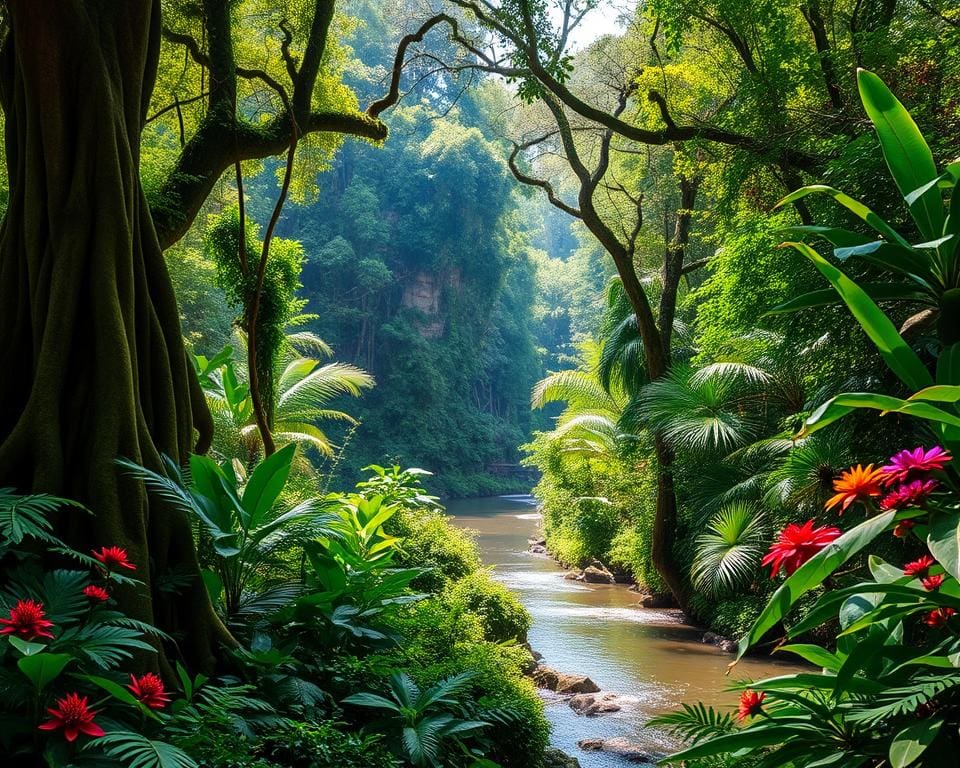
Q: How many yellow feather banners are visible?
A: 0